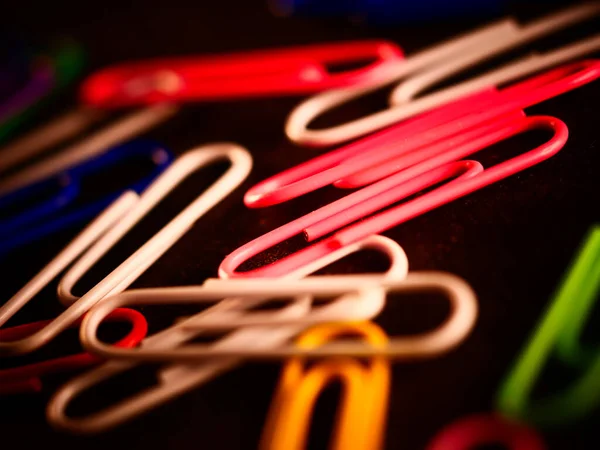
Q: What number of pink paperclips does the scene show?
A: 2